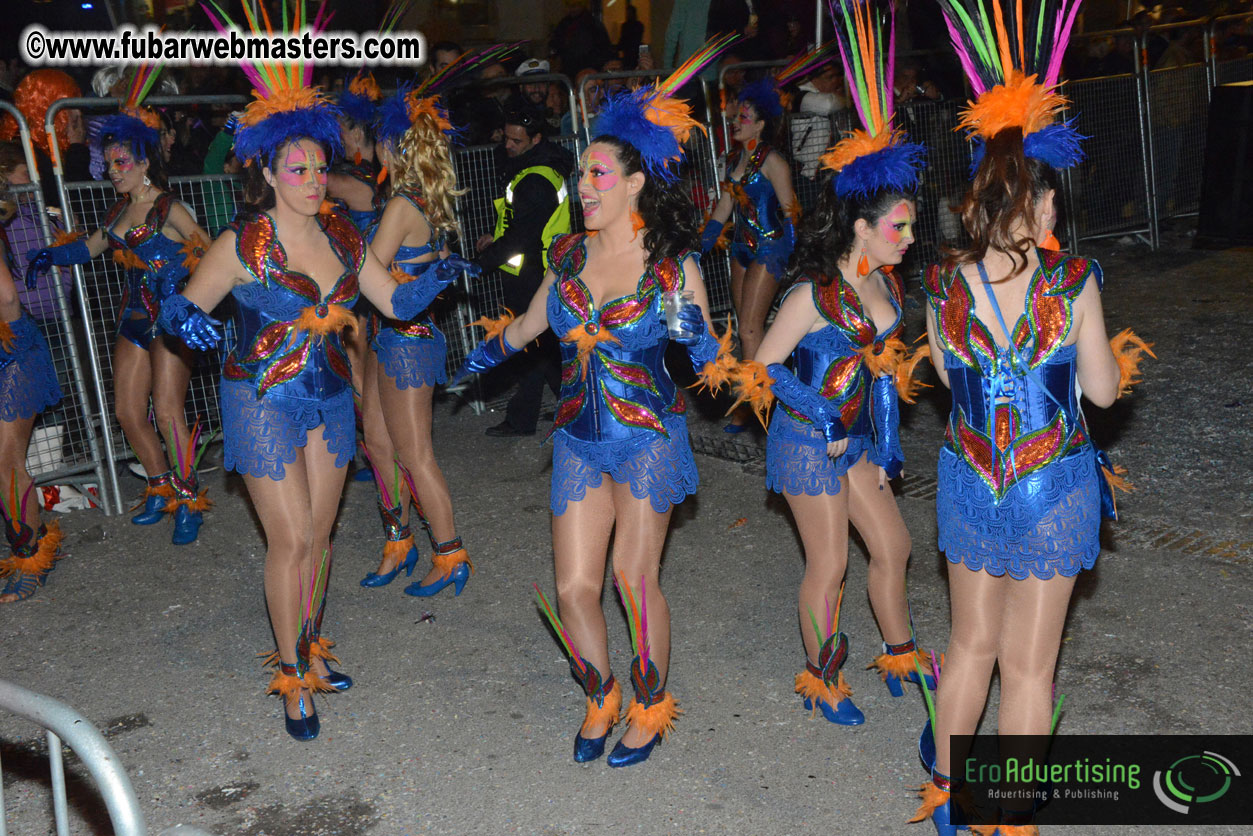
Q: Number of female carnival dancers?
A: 9